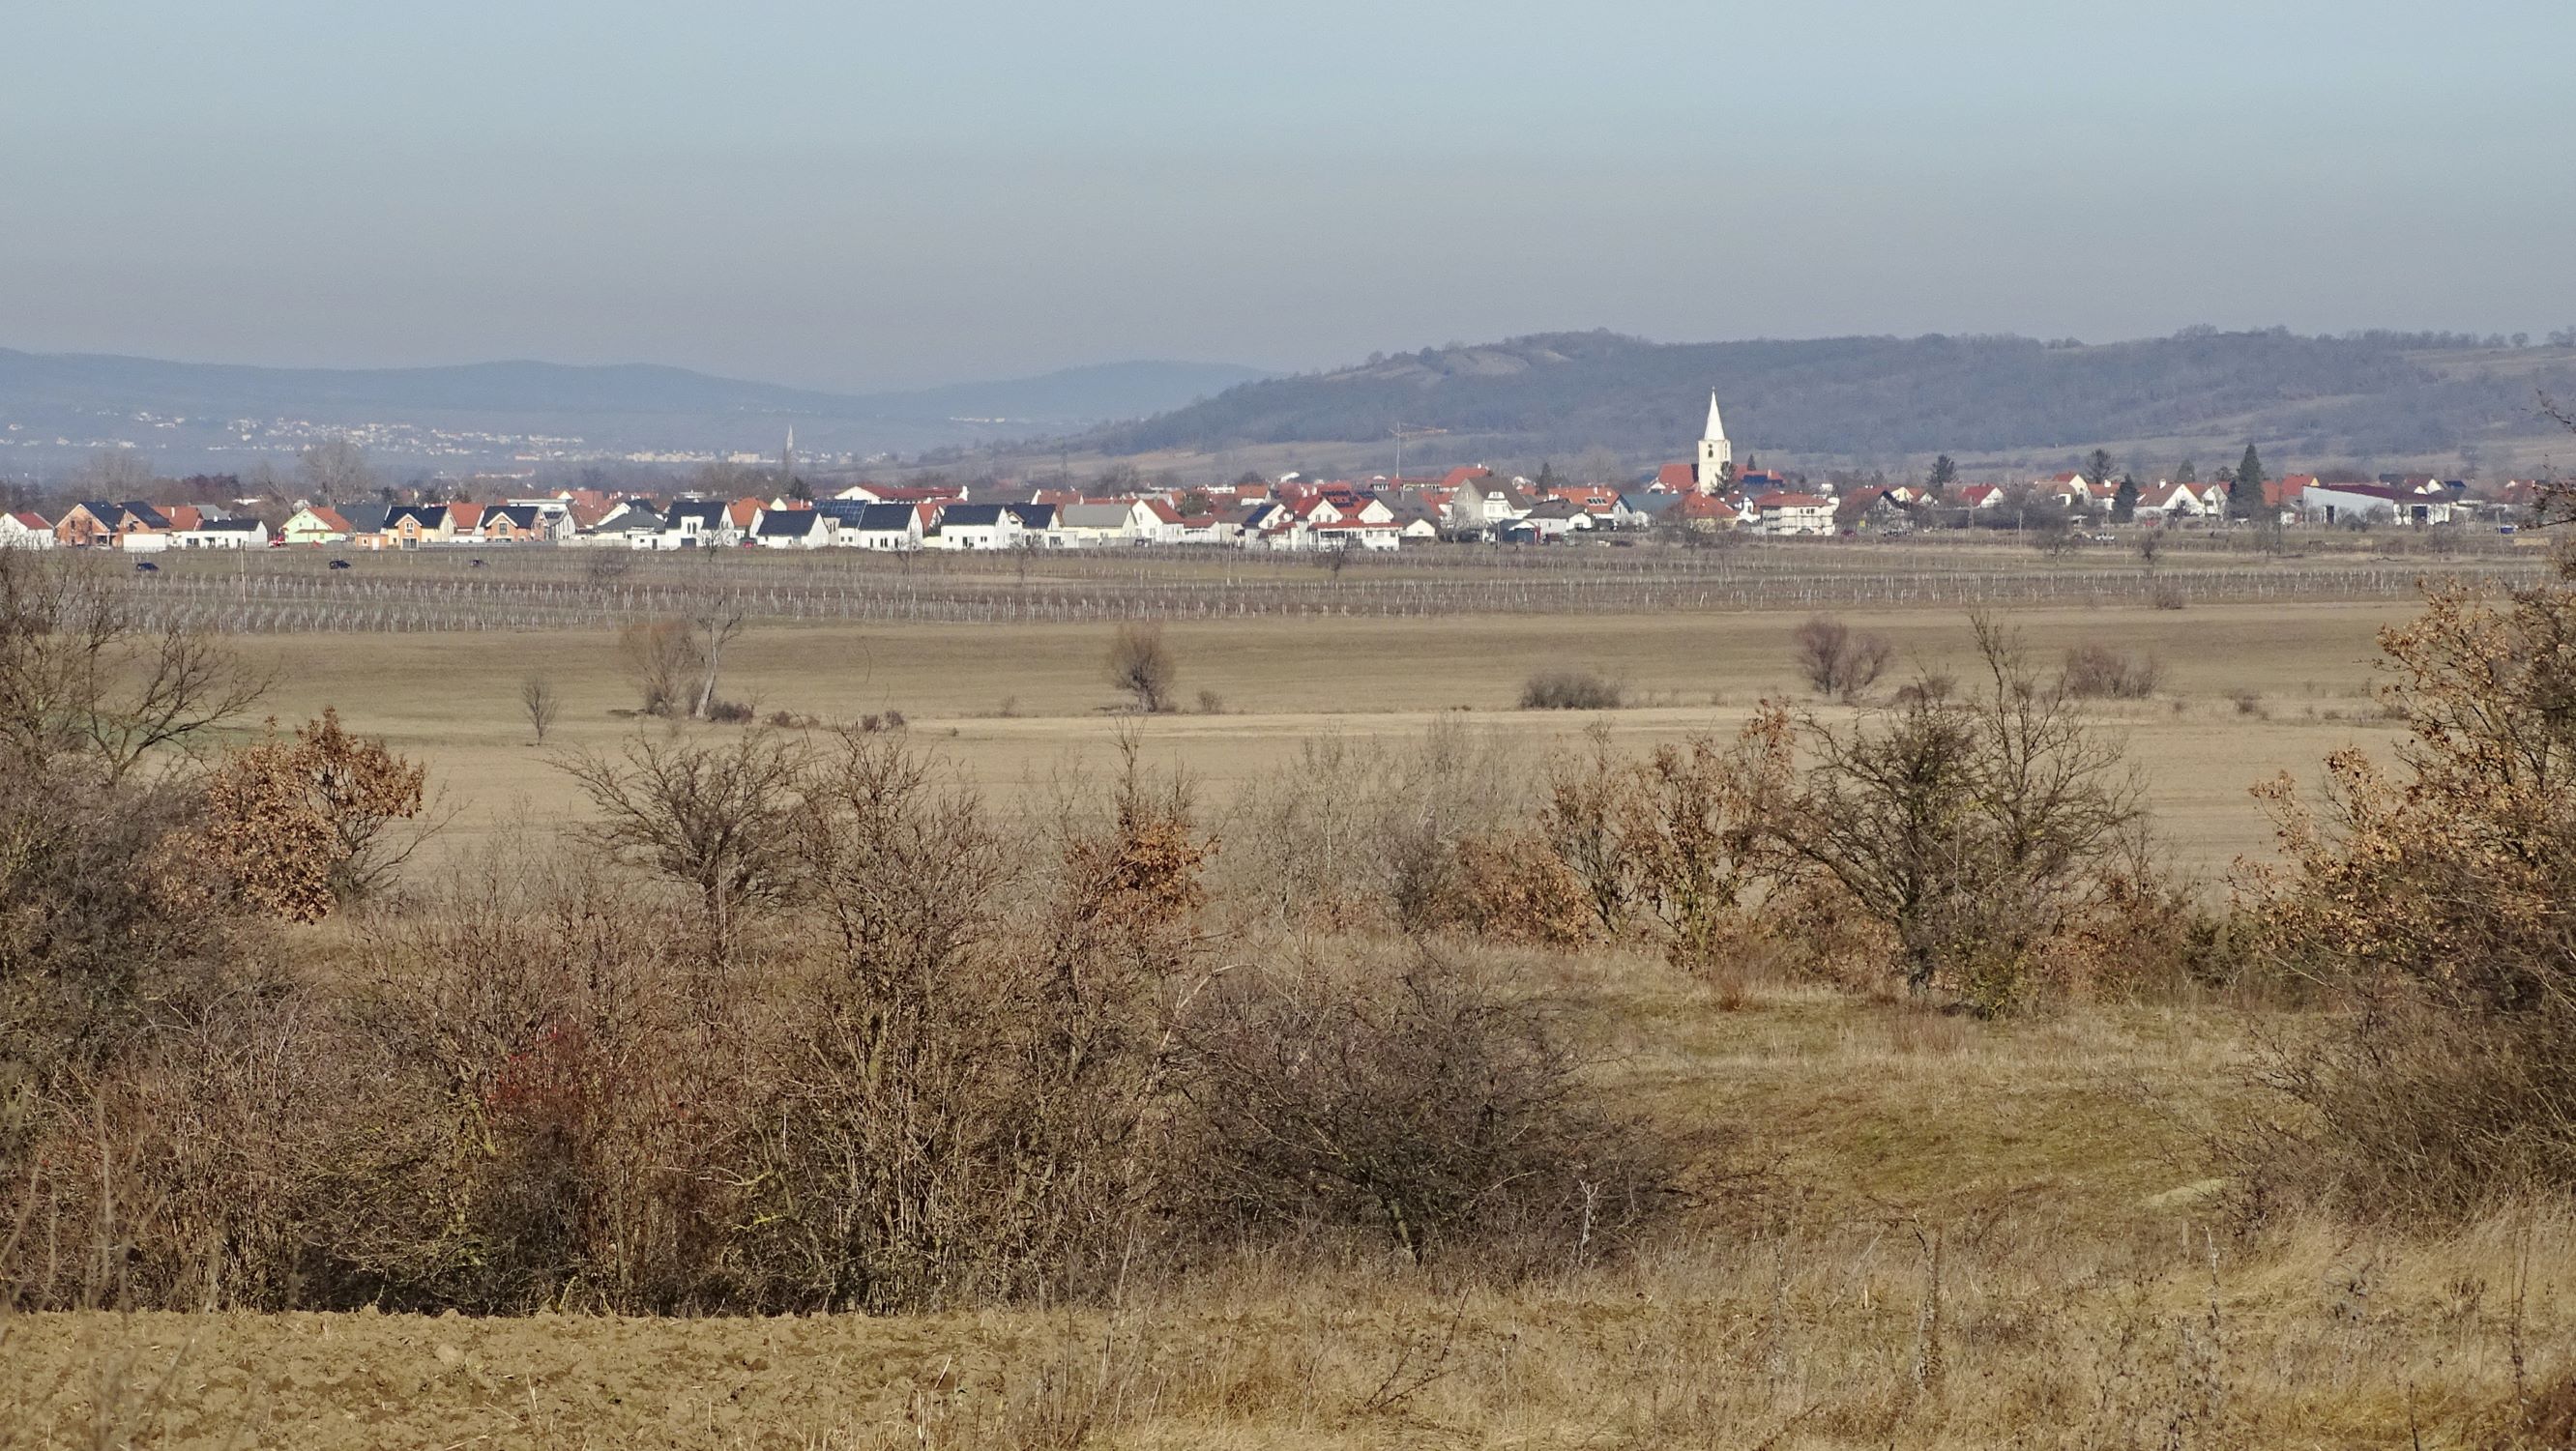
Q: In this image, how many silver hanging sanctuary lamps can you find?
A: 0